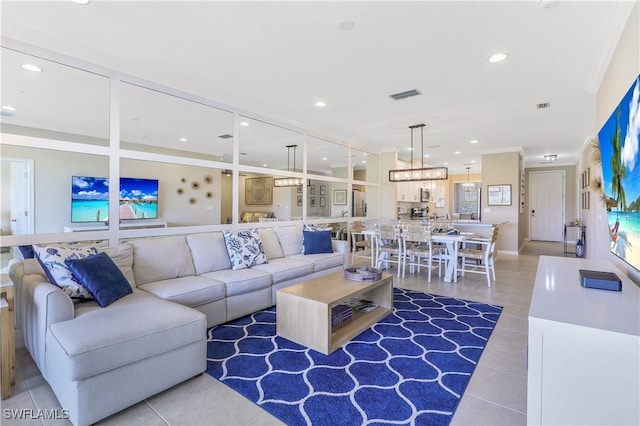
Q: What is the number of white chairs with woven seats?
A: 6